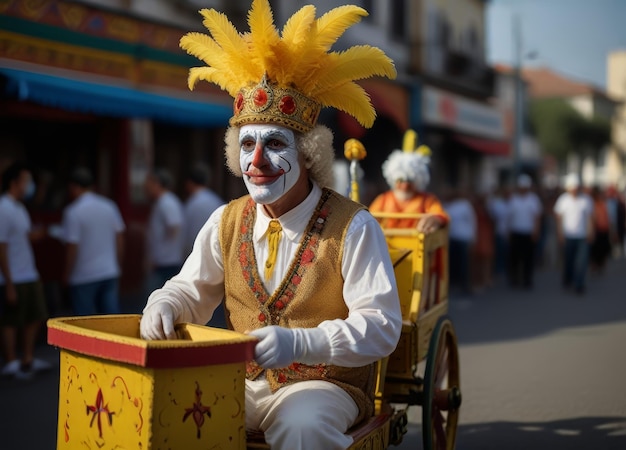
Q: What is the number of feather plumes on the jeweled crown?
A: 8